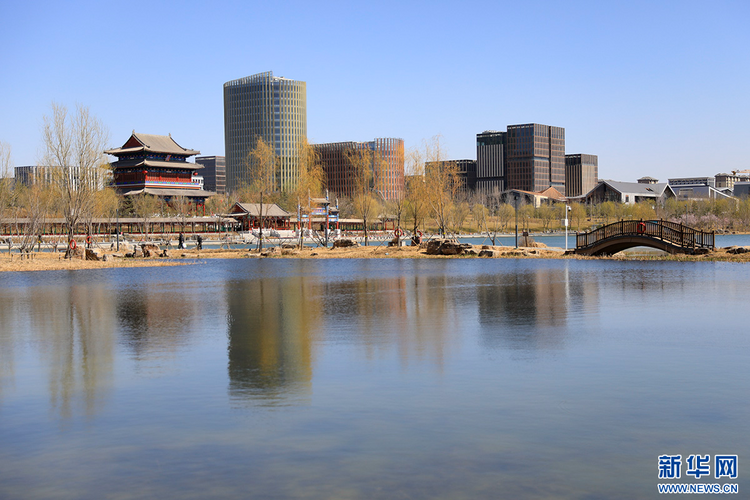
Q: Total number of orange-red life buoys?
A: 5